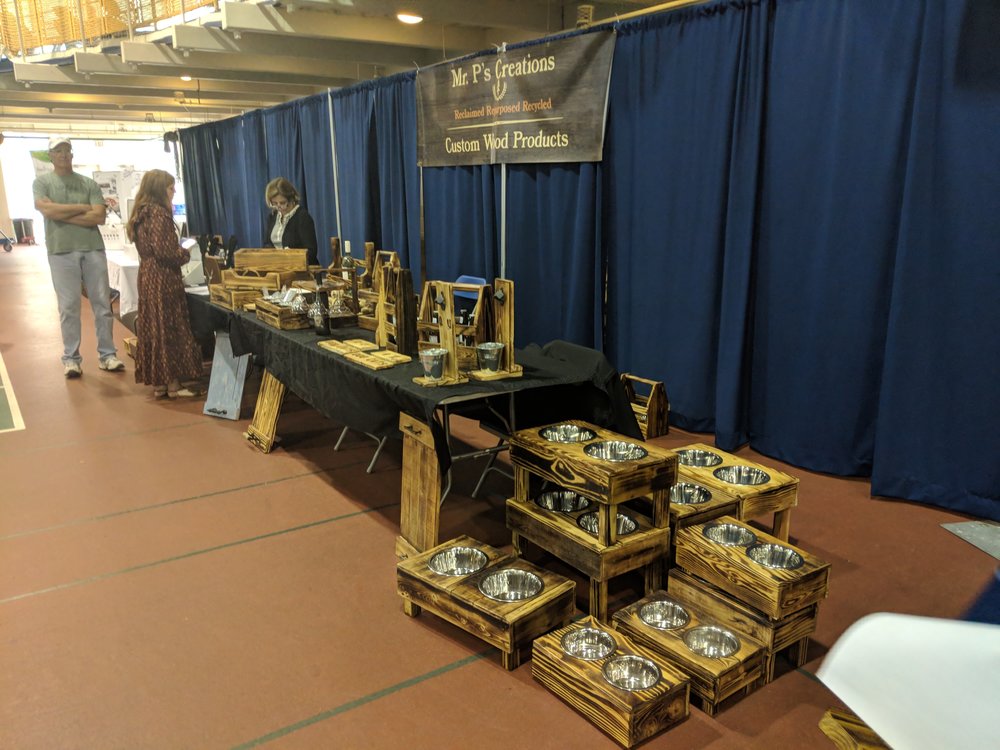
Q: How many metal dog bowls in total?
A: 15